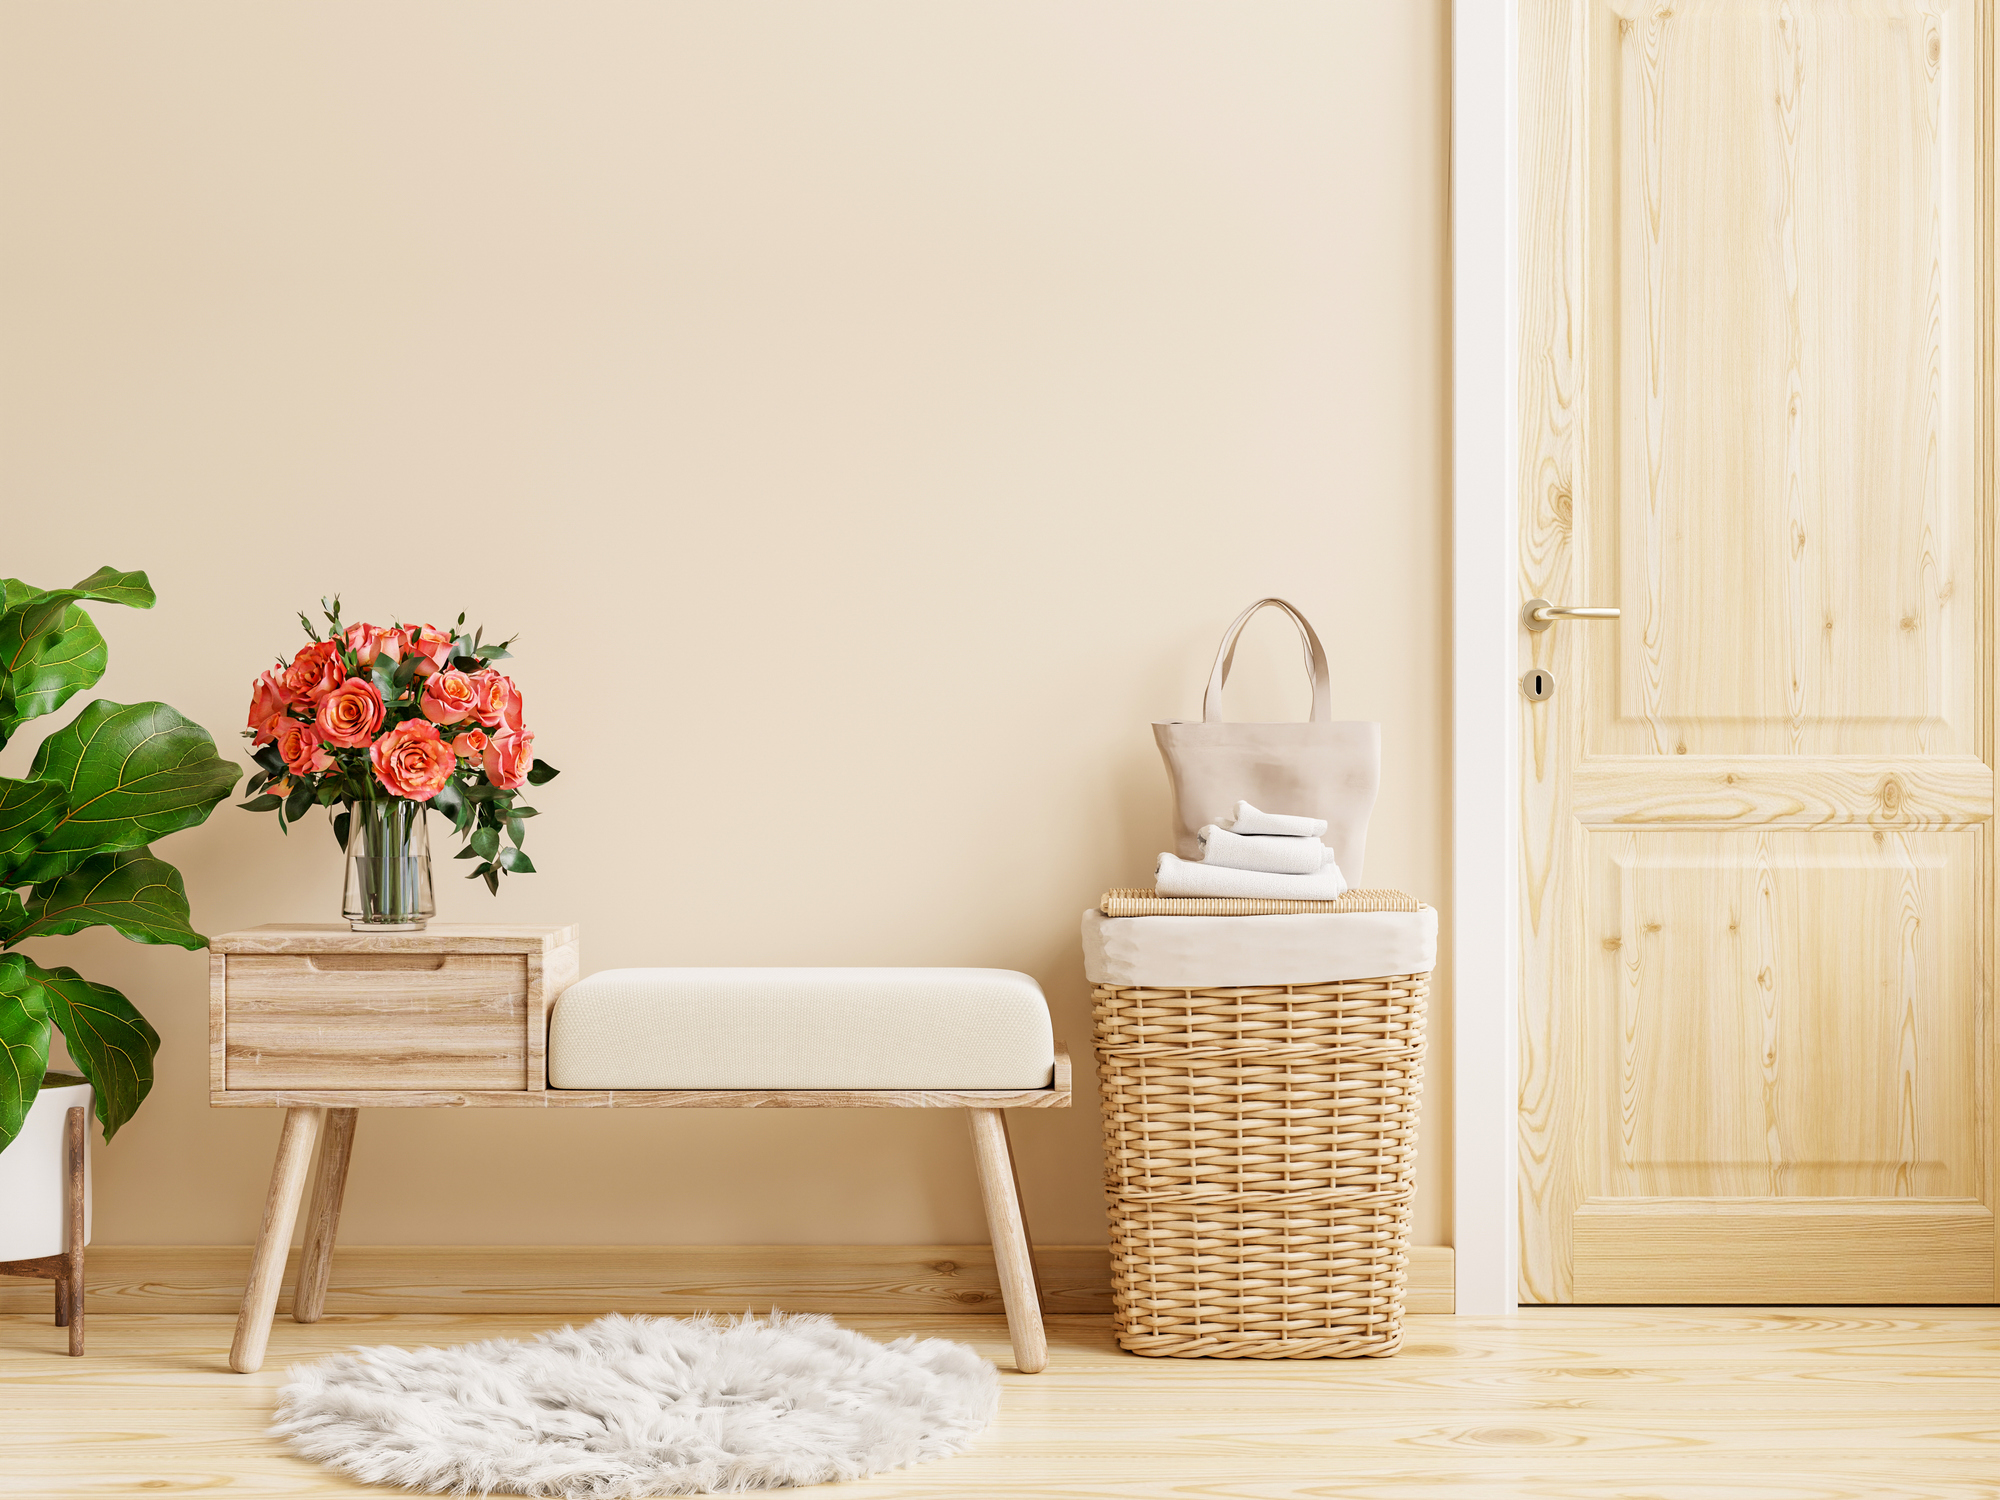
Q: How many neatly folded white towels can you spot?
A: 3